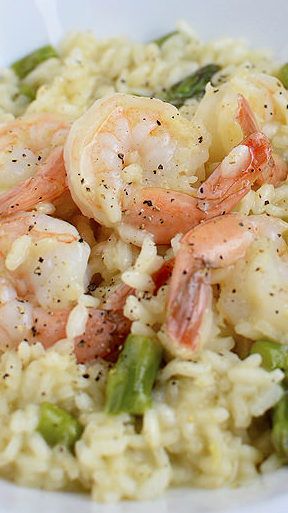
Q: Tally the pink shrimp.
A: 5